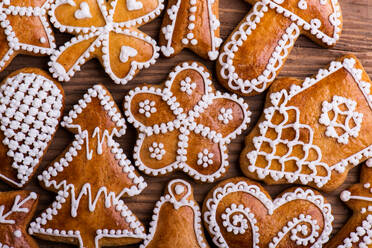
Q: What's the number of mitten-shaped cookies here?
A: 0